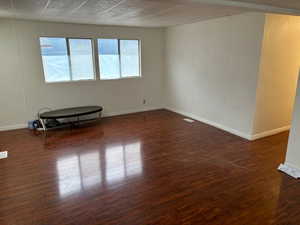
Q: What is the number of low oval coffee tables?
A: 1